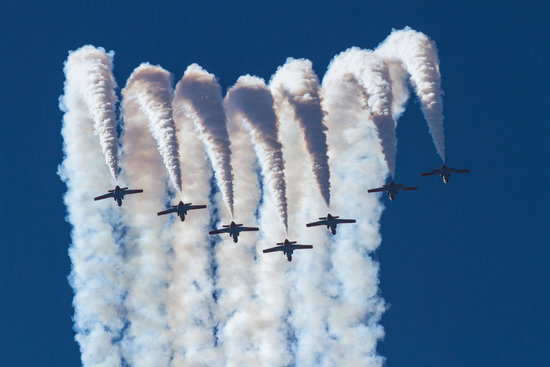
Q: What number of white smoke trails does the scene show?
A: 7